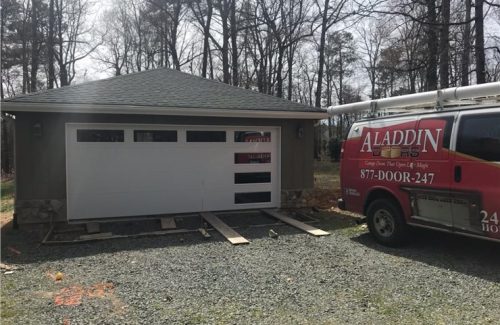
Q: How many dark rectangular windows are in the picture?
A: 7